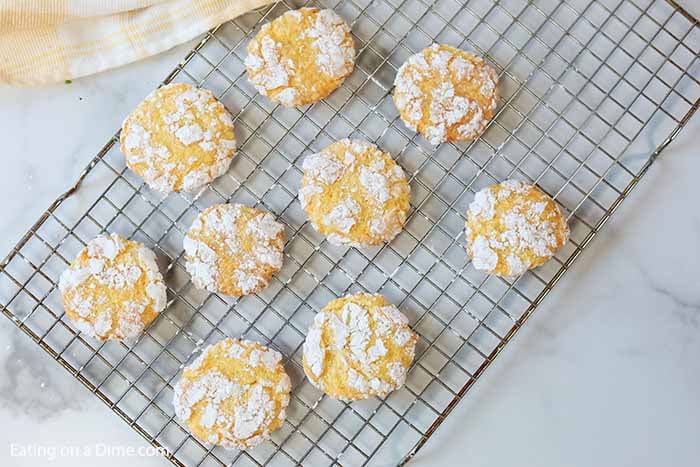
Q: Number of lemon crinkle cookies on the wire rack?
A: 9